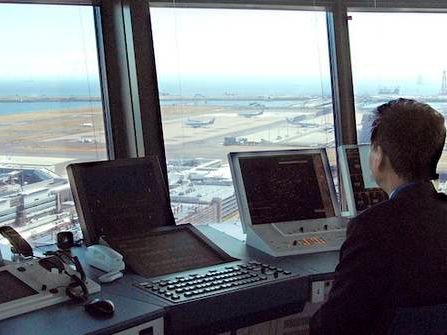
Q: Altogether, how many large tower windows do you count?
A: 3